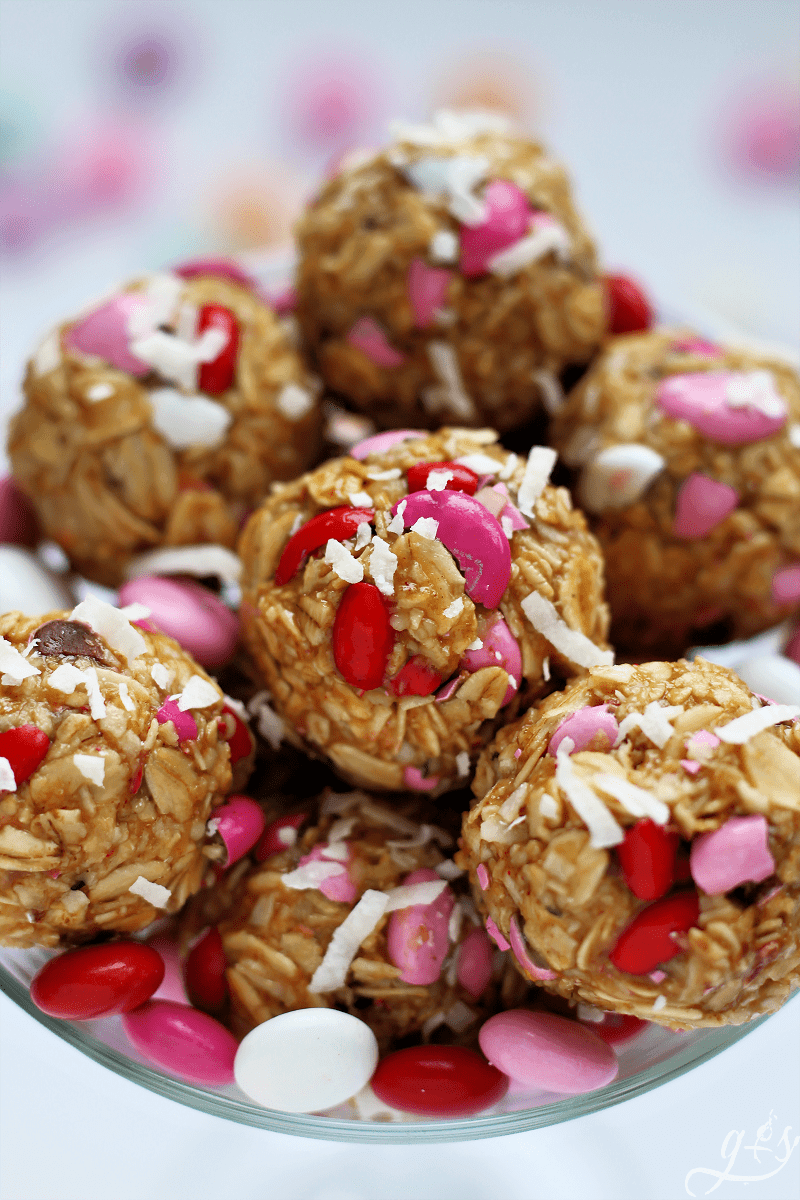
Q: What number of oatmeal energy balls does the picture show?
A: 7